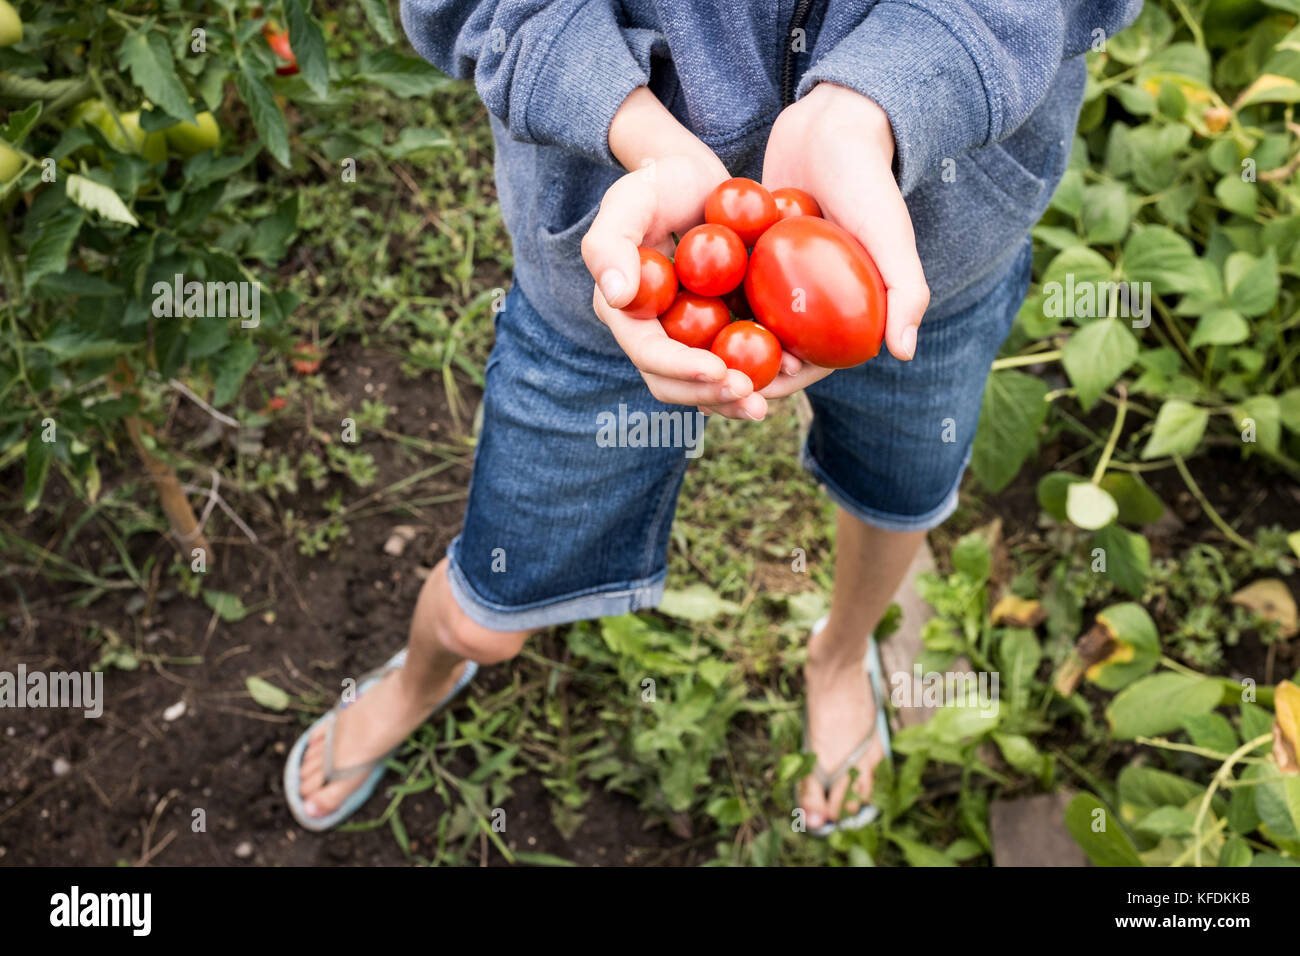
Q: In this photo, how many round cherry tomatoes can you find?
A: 6